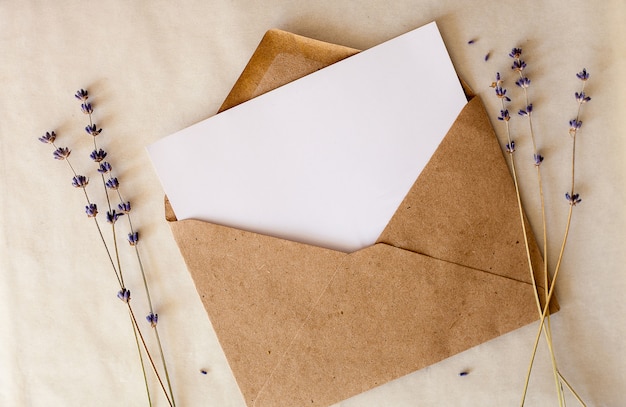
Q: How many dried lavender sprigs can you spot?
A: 6